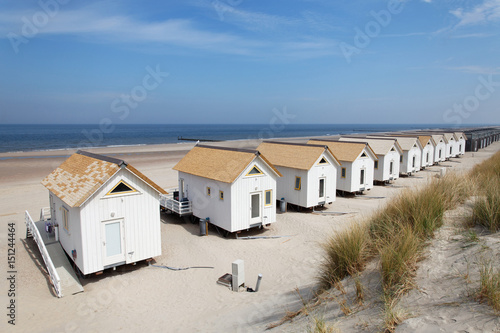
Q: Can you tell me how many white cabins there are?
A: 10